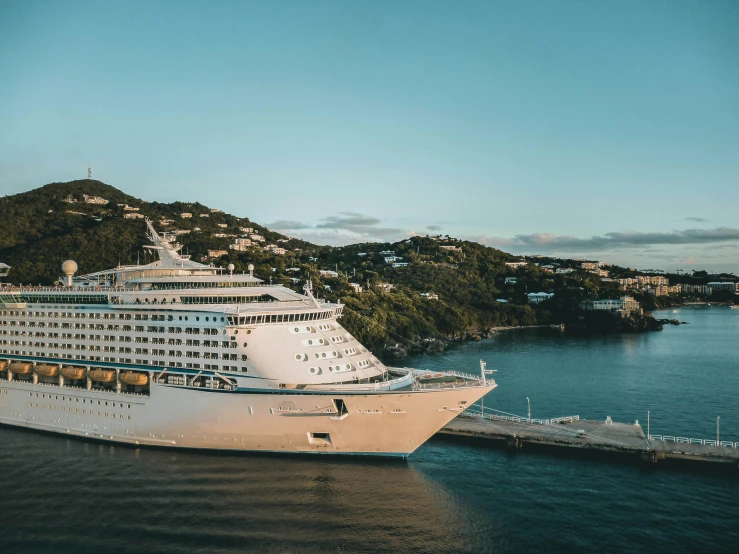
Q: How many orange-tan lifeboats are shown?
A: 6